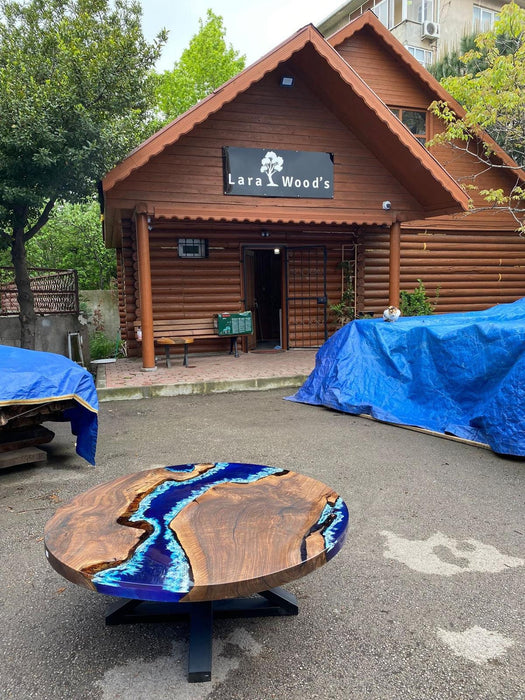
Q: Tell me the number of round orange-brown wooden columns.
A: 2